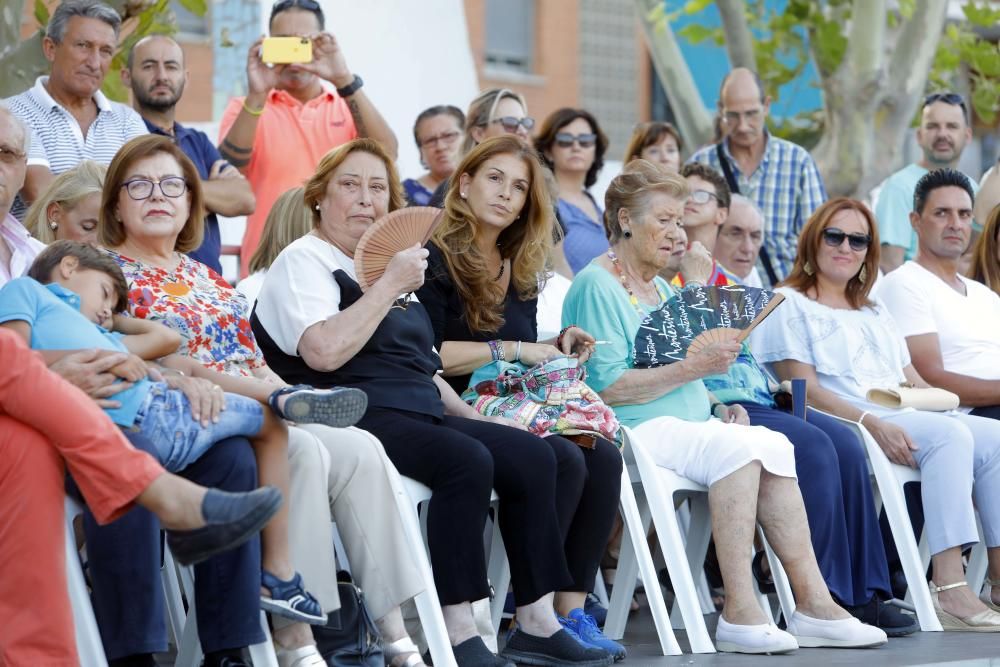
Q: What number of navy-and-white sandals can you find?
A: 2